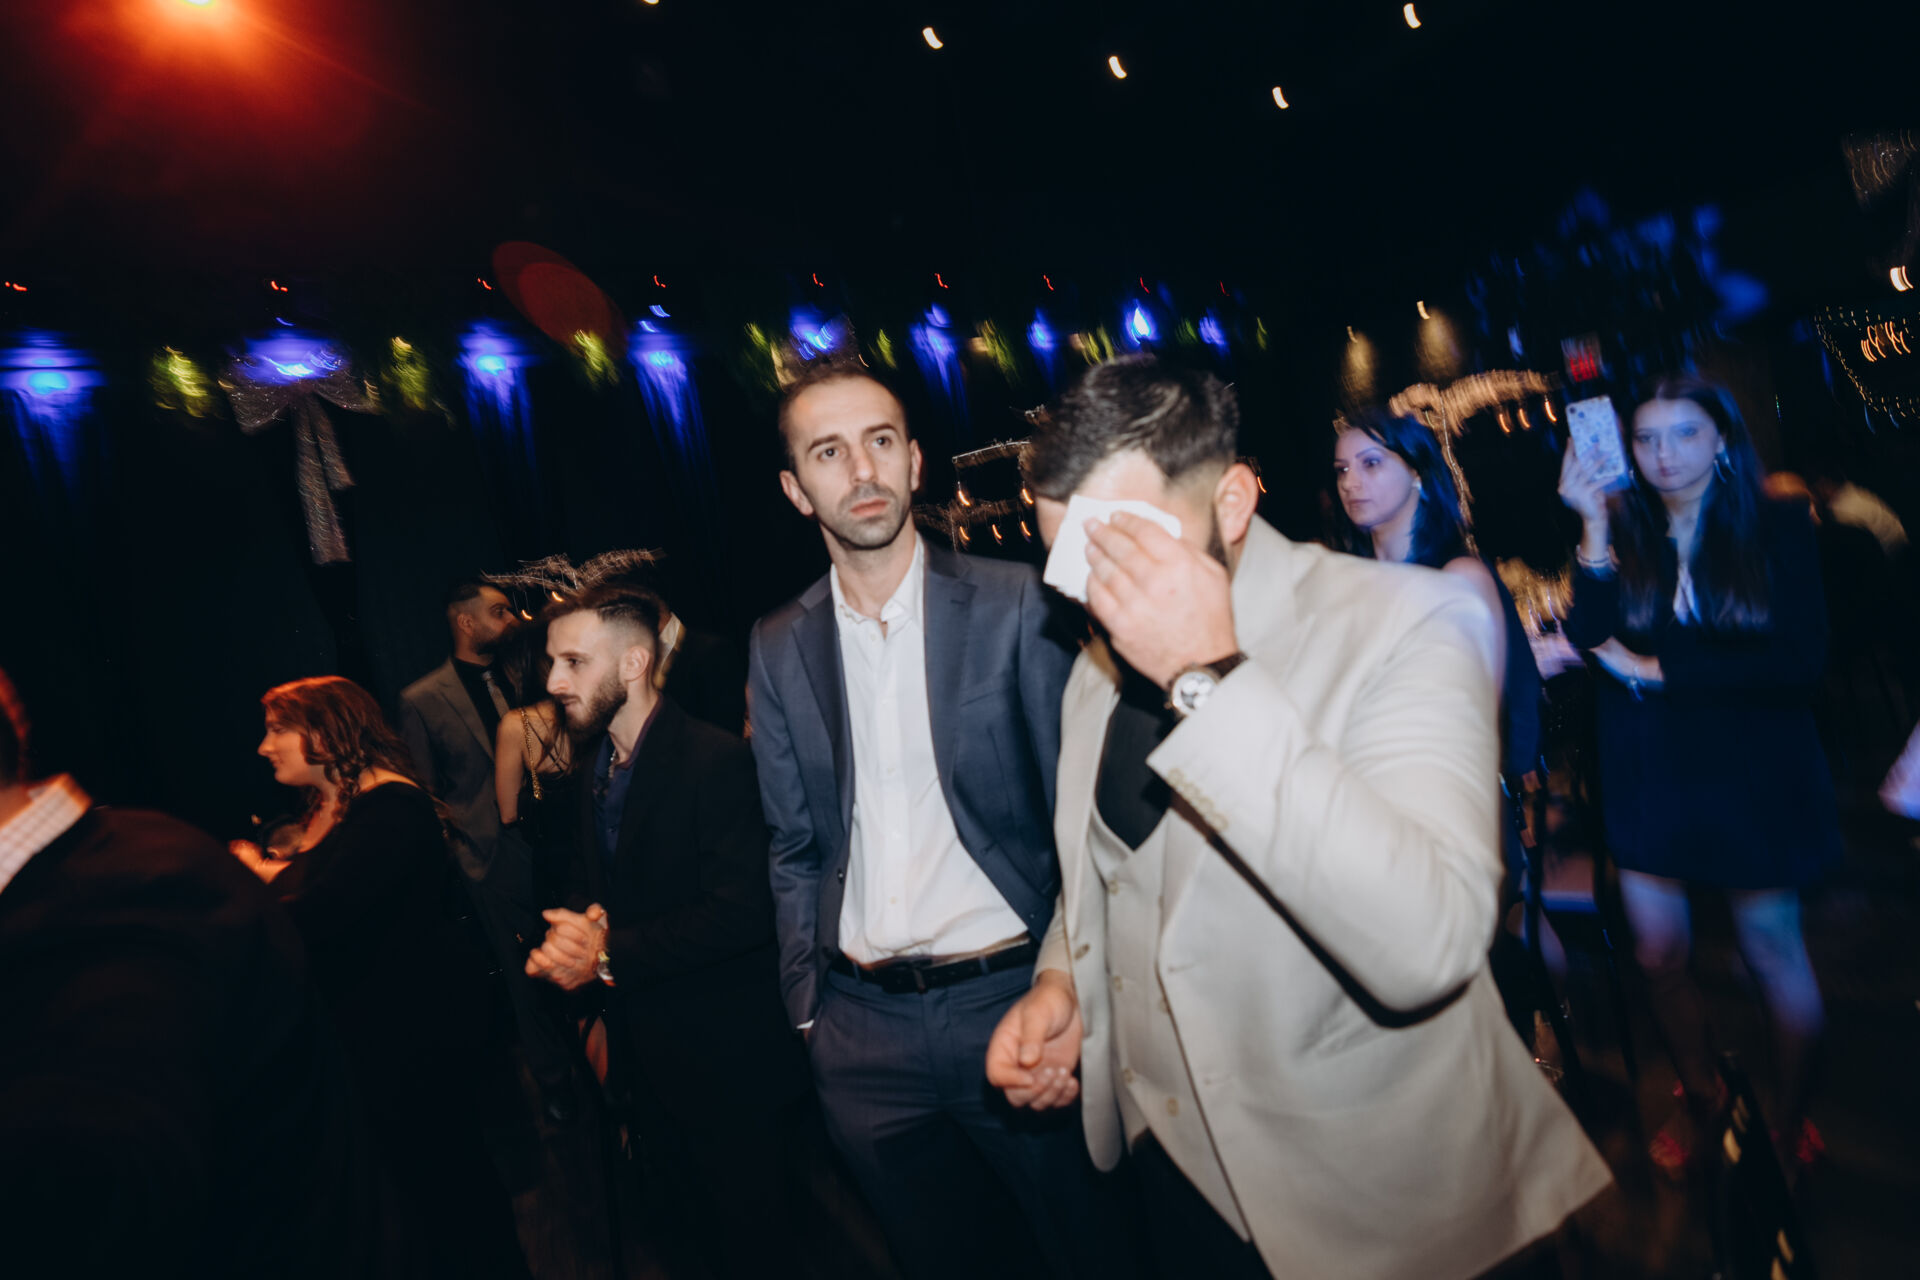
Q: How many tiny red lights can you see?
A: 9